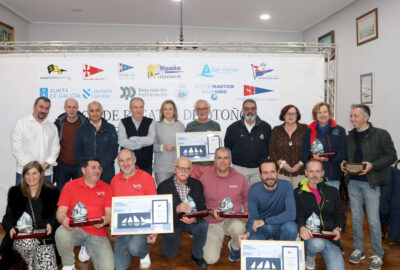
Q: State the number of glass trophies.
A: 6